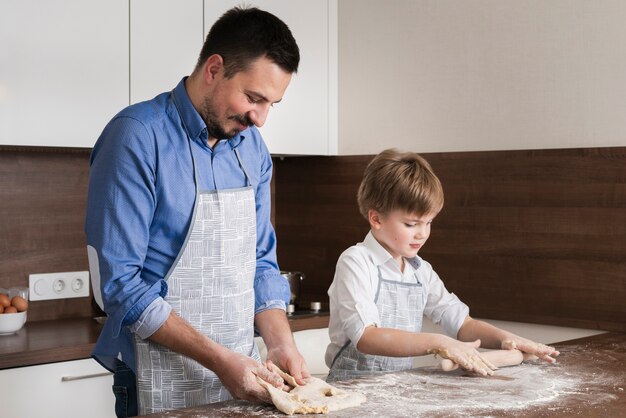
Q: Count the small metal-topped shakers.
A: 2